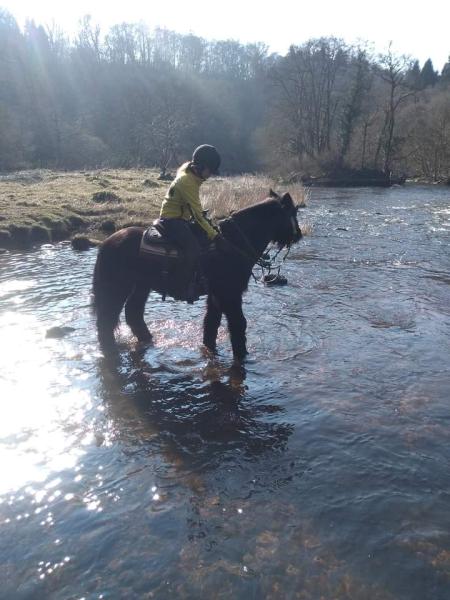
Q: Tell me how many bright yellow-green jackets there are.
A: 1